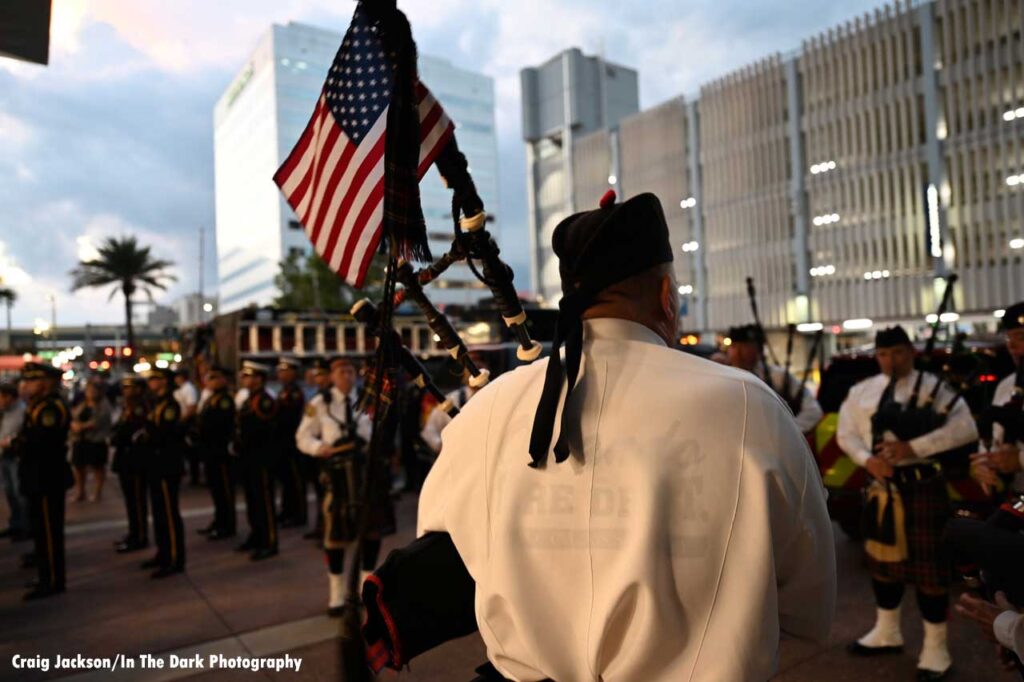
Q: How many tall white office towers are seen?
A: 1